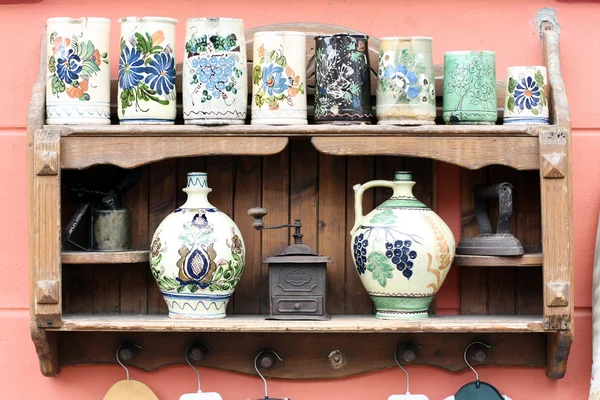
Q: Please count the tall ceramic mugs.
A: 8